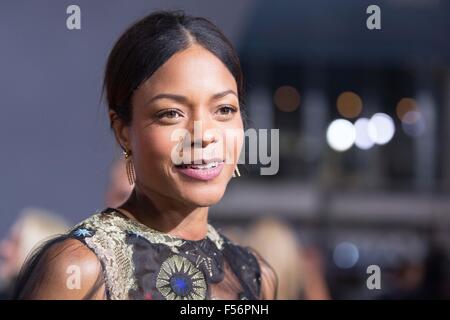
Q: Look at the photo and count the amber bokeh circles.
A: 3